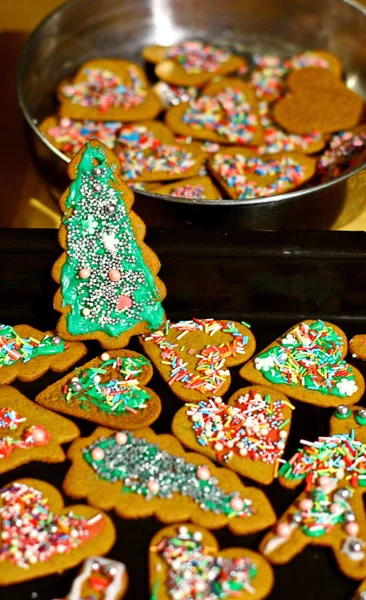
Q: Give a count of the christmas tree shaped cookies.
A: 3